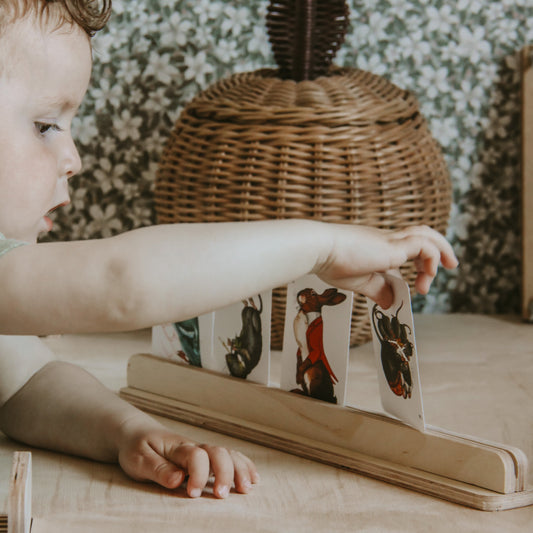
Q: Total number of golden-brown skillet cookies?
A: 0